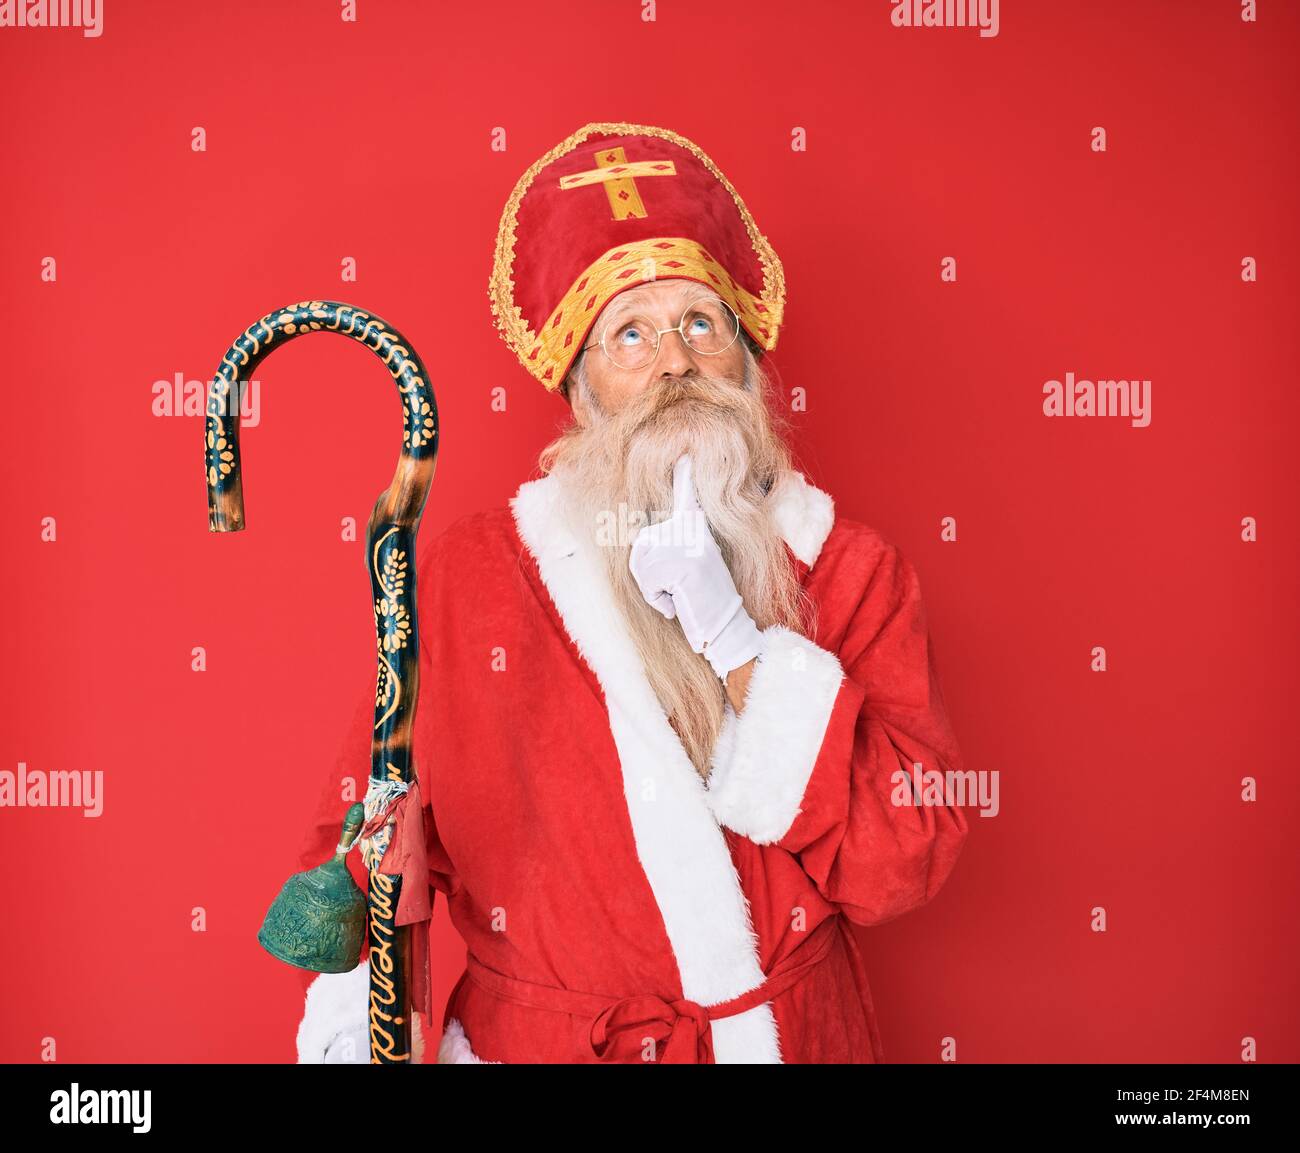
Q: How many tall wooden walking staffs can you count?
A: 1